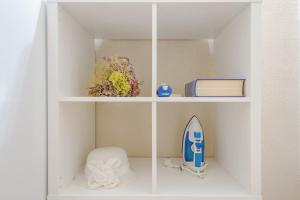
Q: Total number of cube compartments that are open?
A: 4